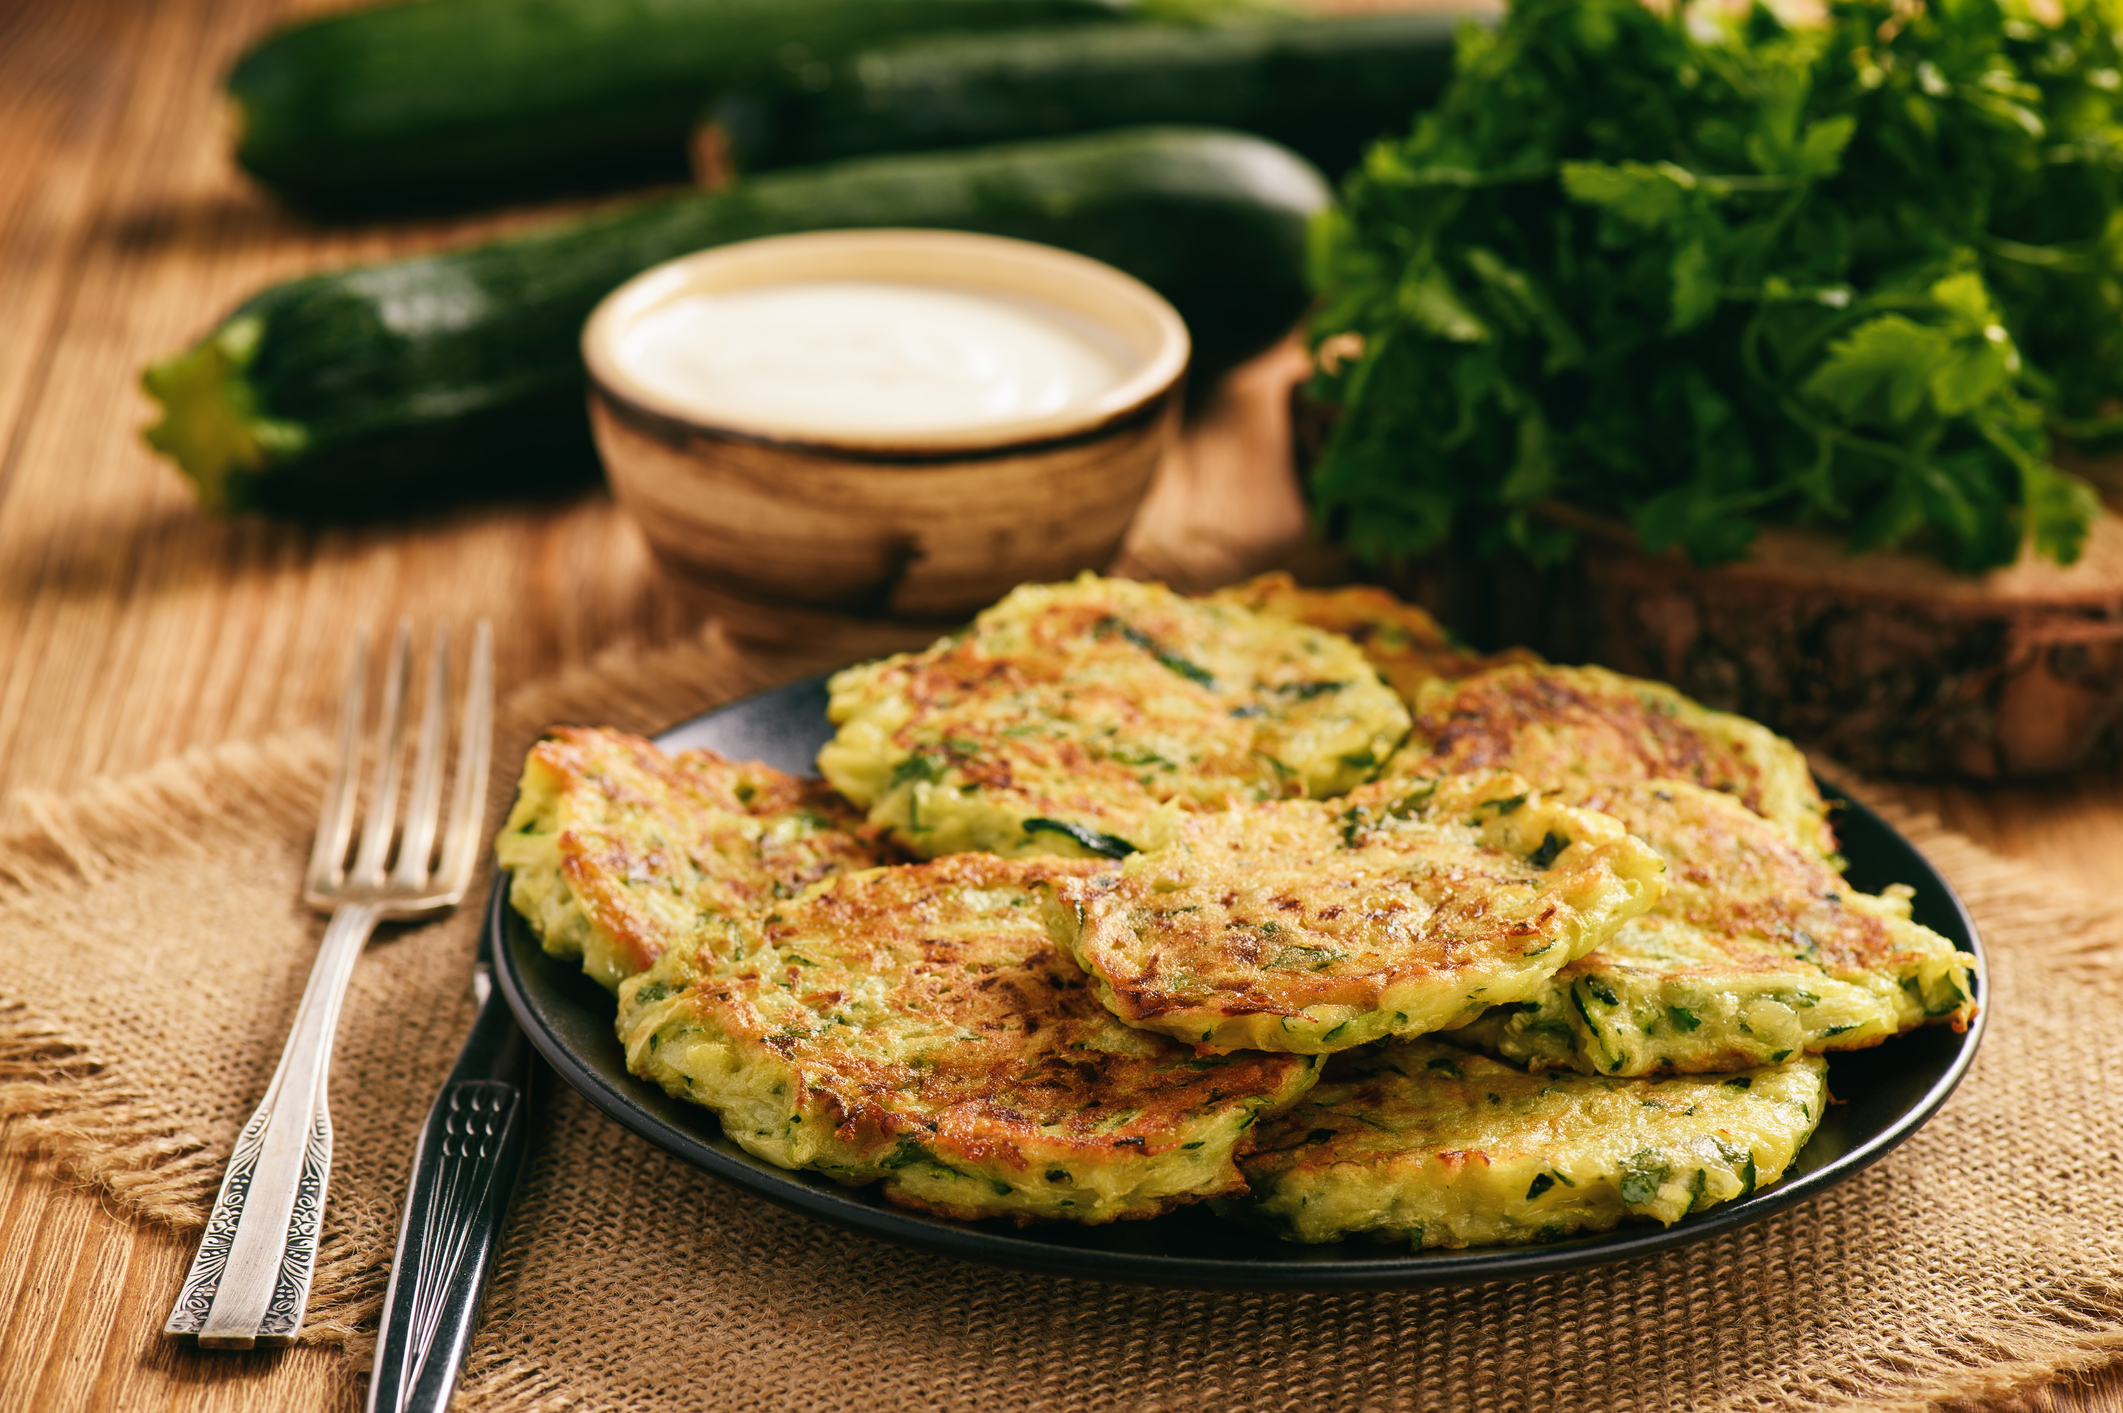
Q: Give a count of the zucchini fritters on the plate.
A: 8